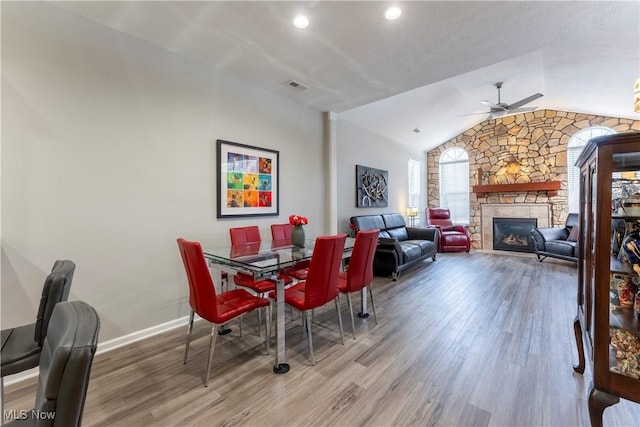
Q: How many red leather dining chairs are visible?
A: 5